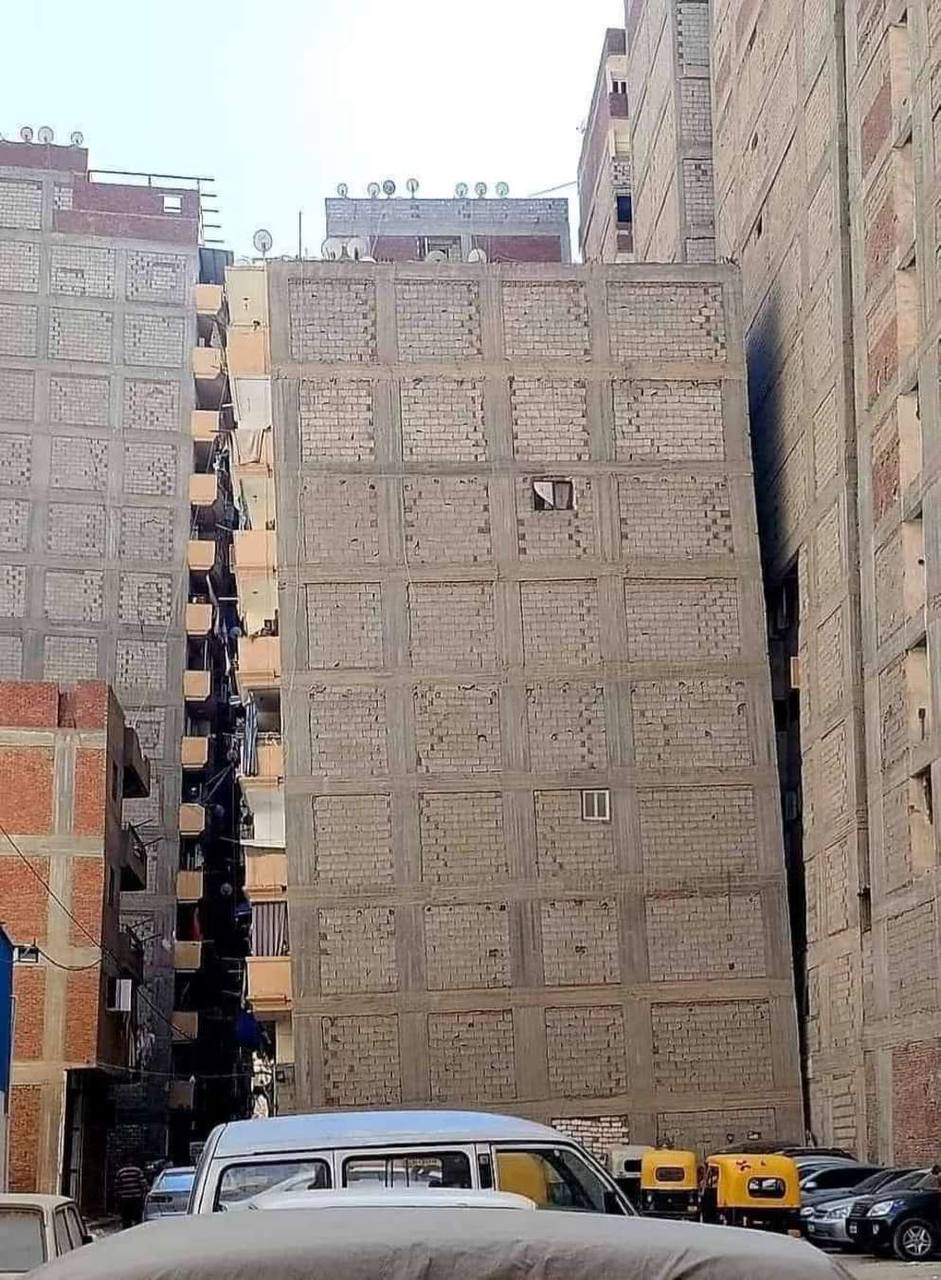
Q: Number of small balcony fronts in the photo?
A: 13